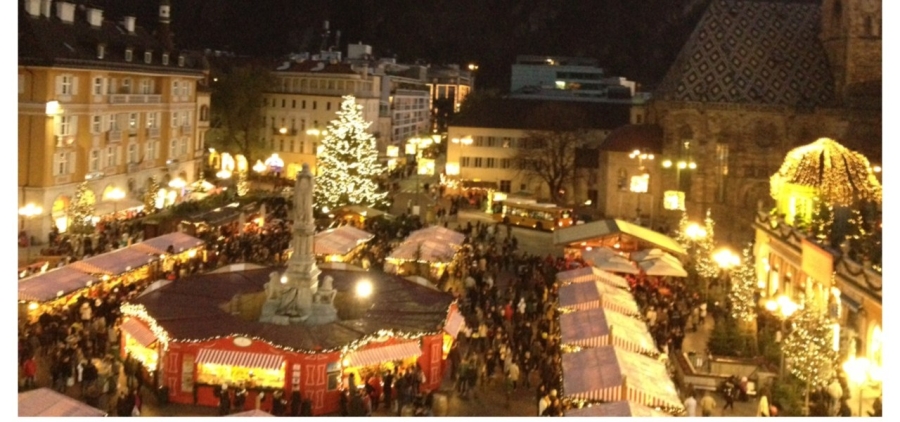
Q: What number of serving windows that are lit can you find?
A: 4